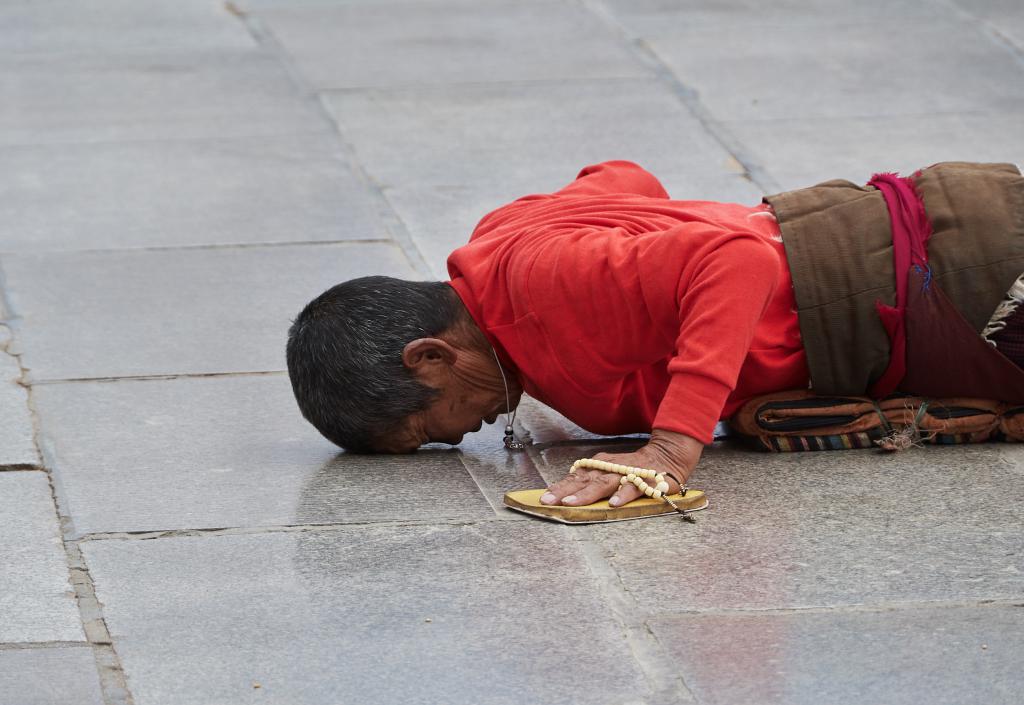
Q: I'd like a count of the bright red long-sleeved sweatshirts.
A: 1